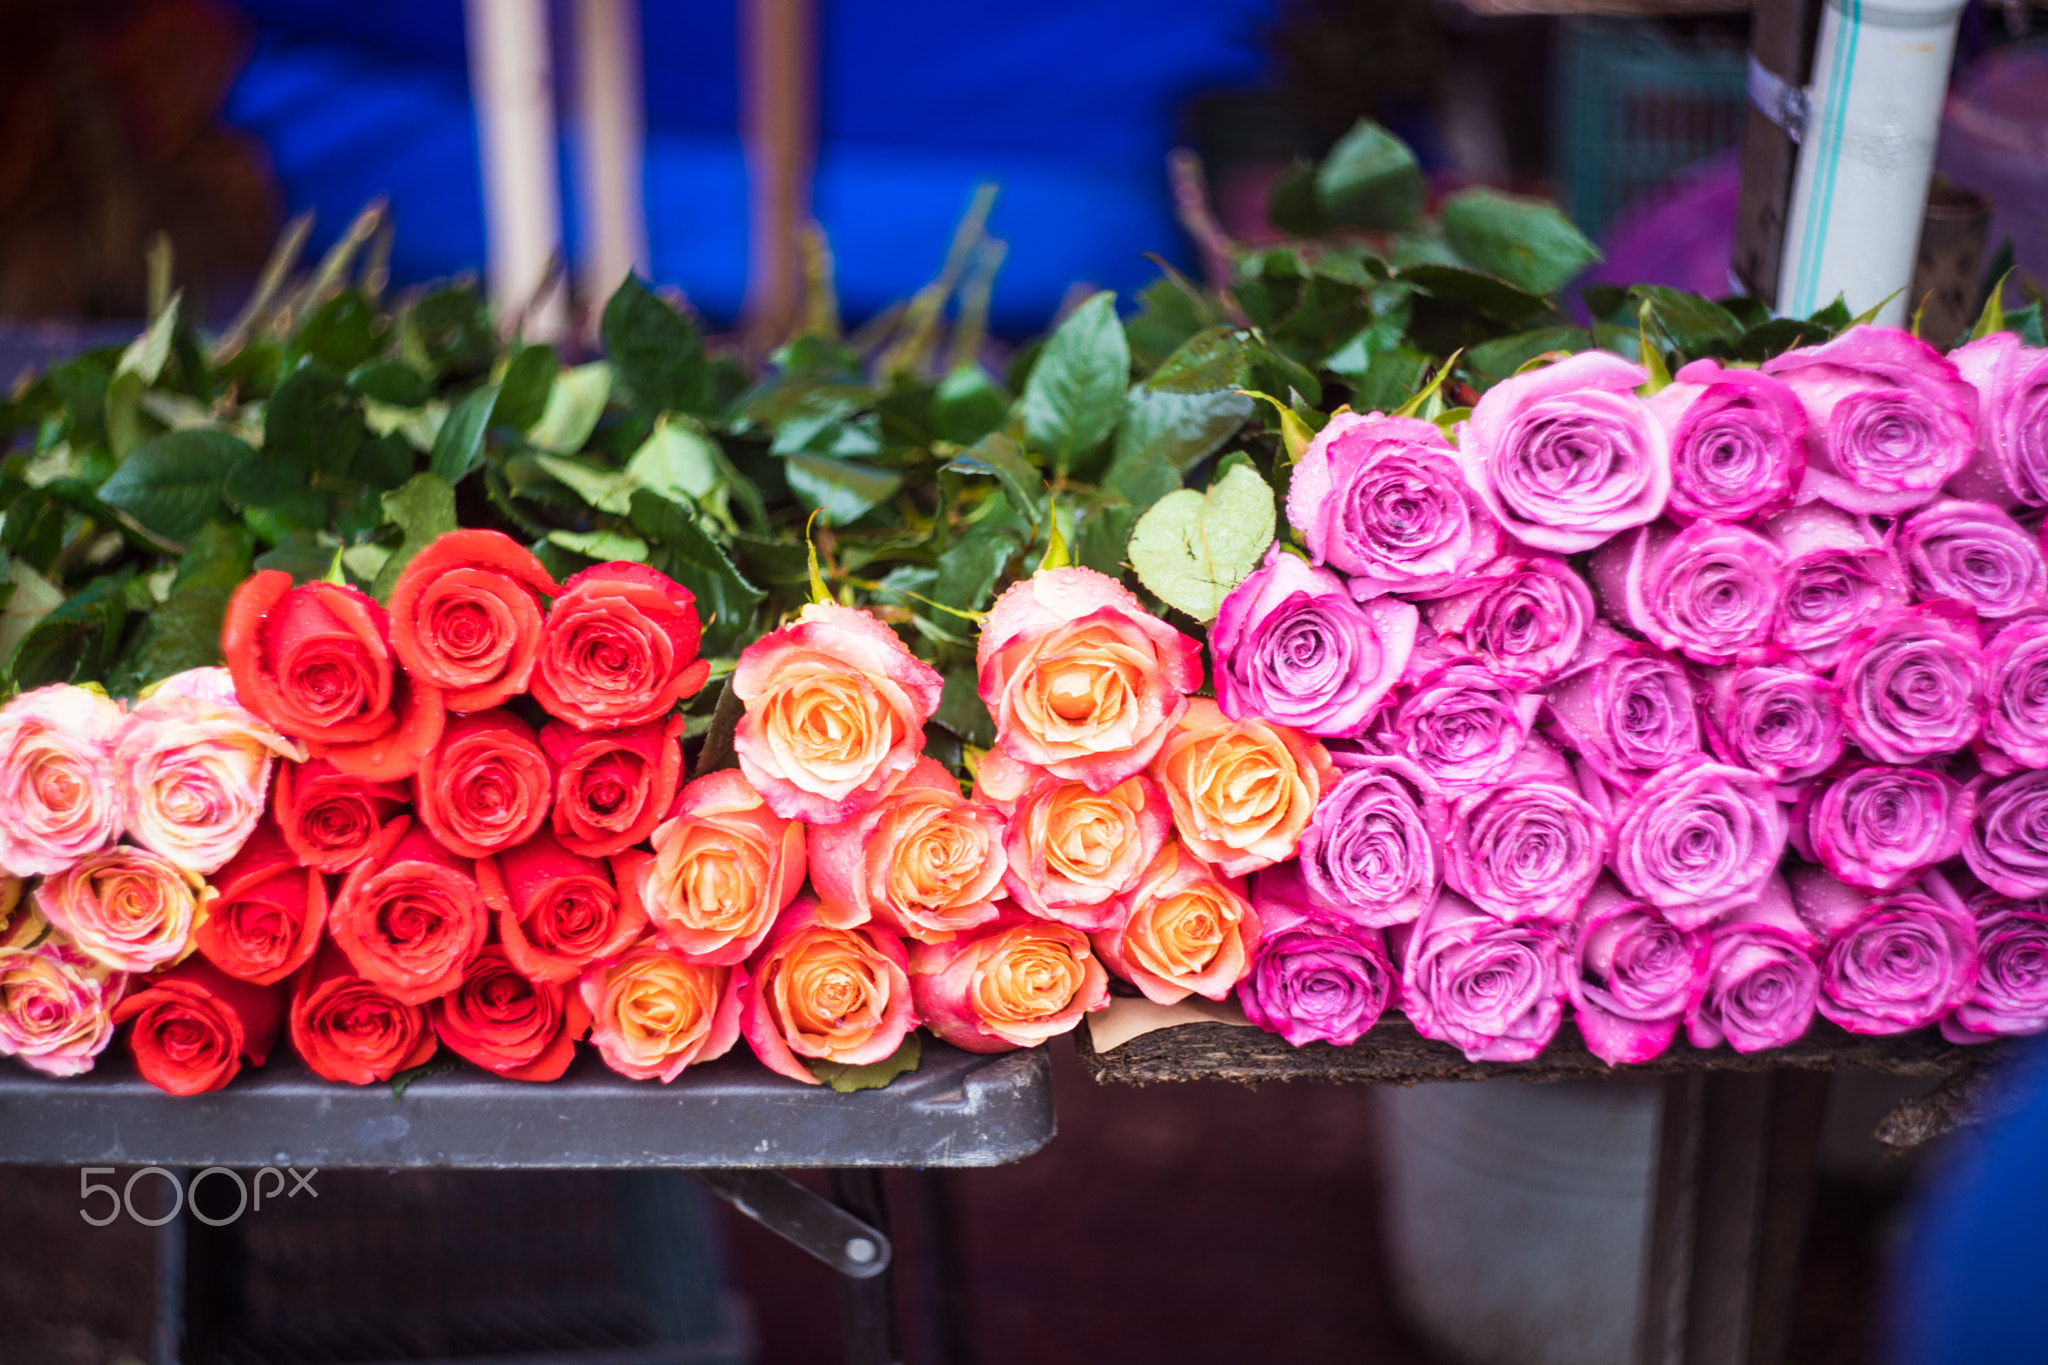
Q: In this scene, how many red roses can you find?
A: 12